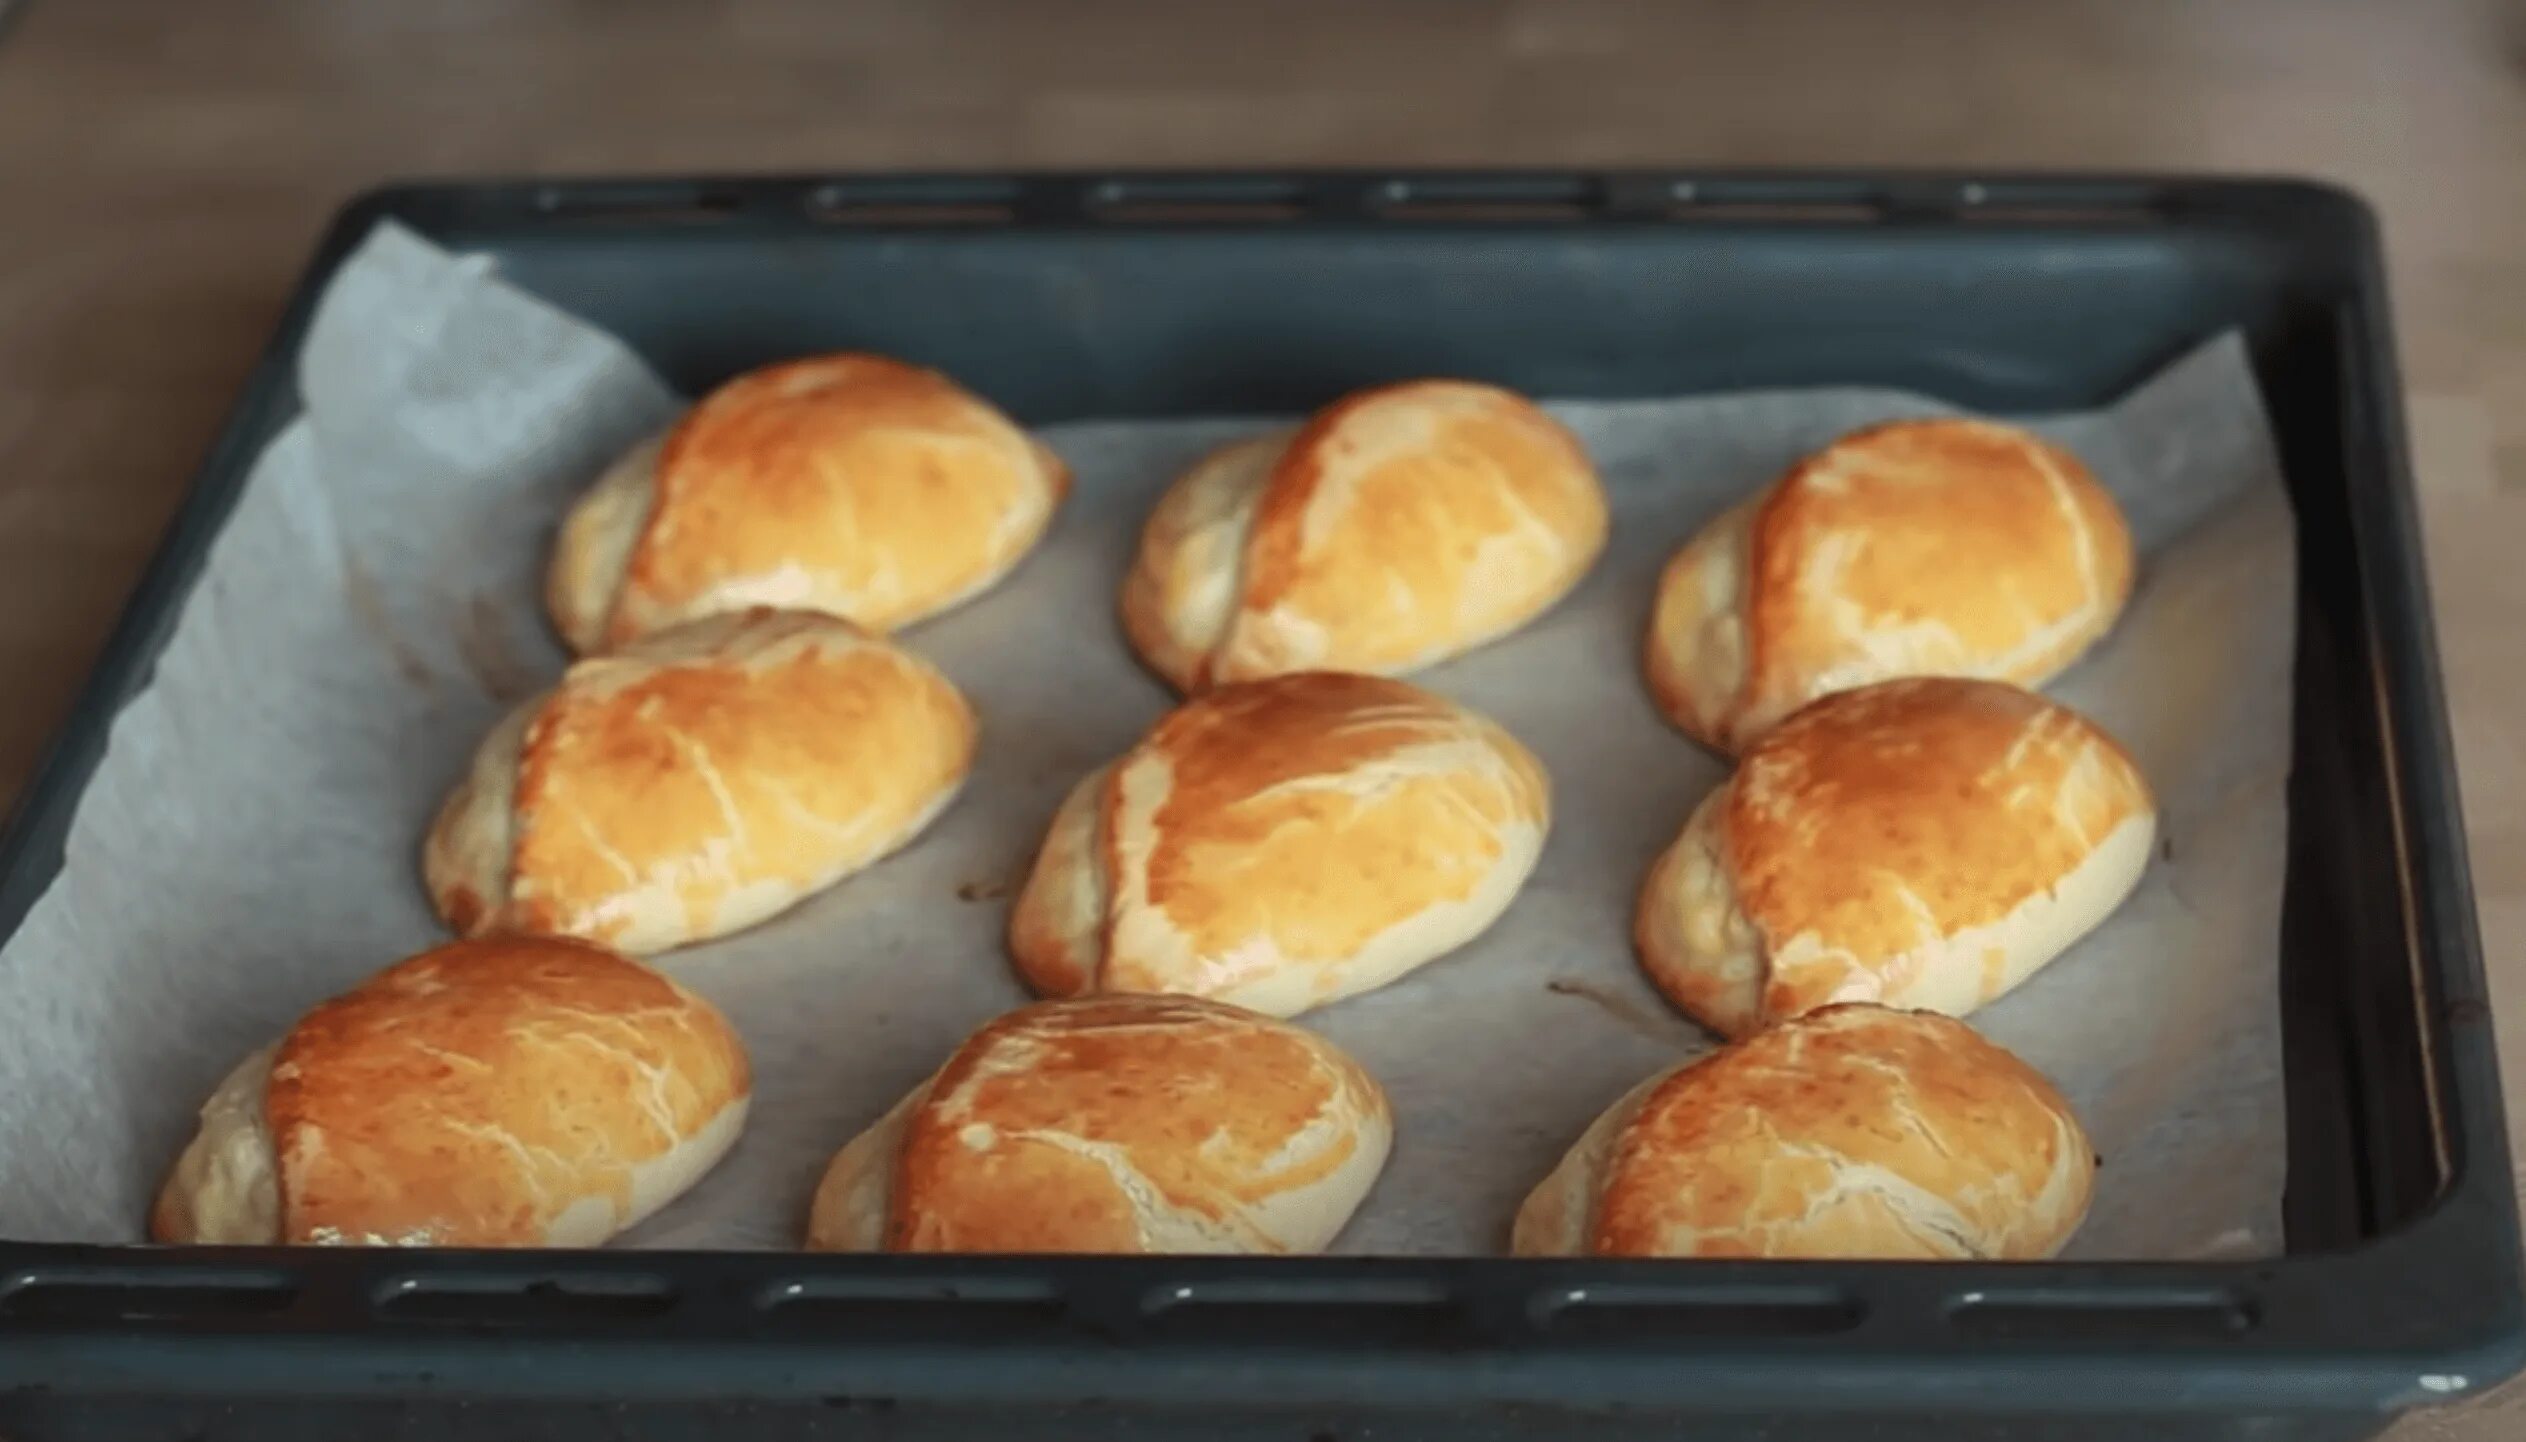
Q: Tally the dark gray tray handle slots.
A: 12